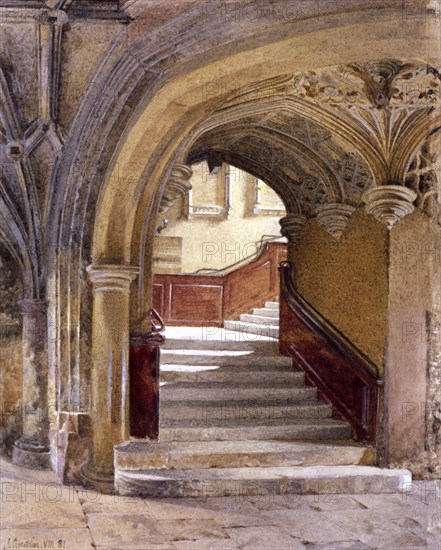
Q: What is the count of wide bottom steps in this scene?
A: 2